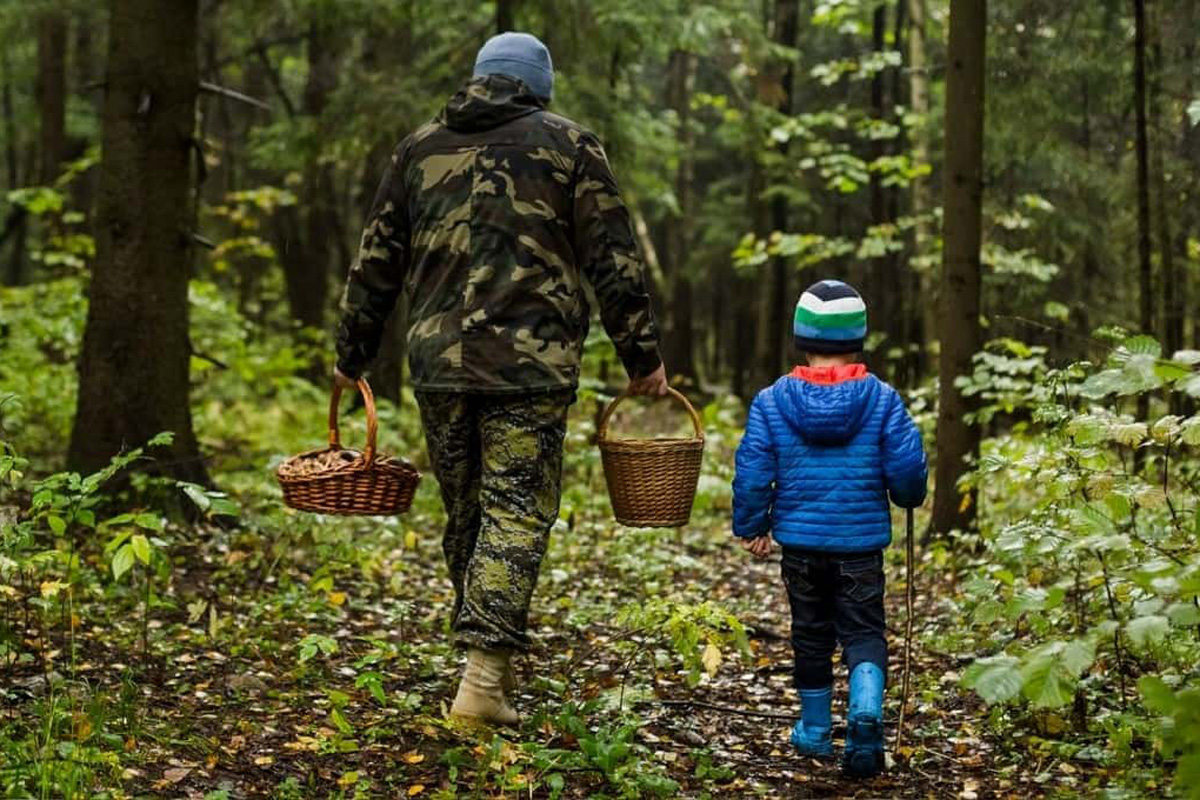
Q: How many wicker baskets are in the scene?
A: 2